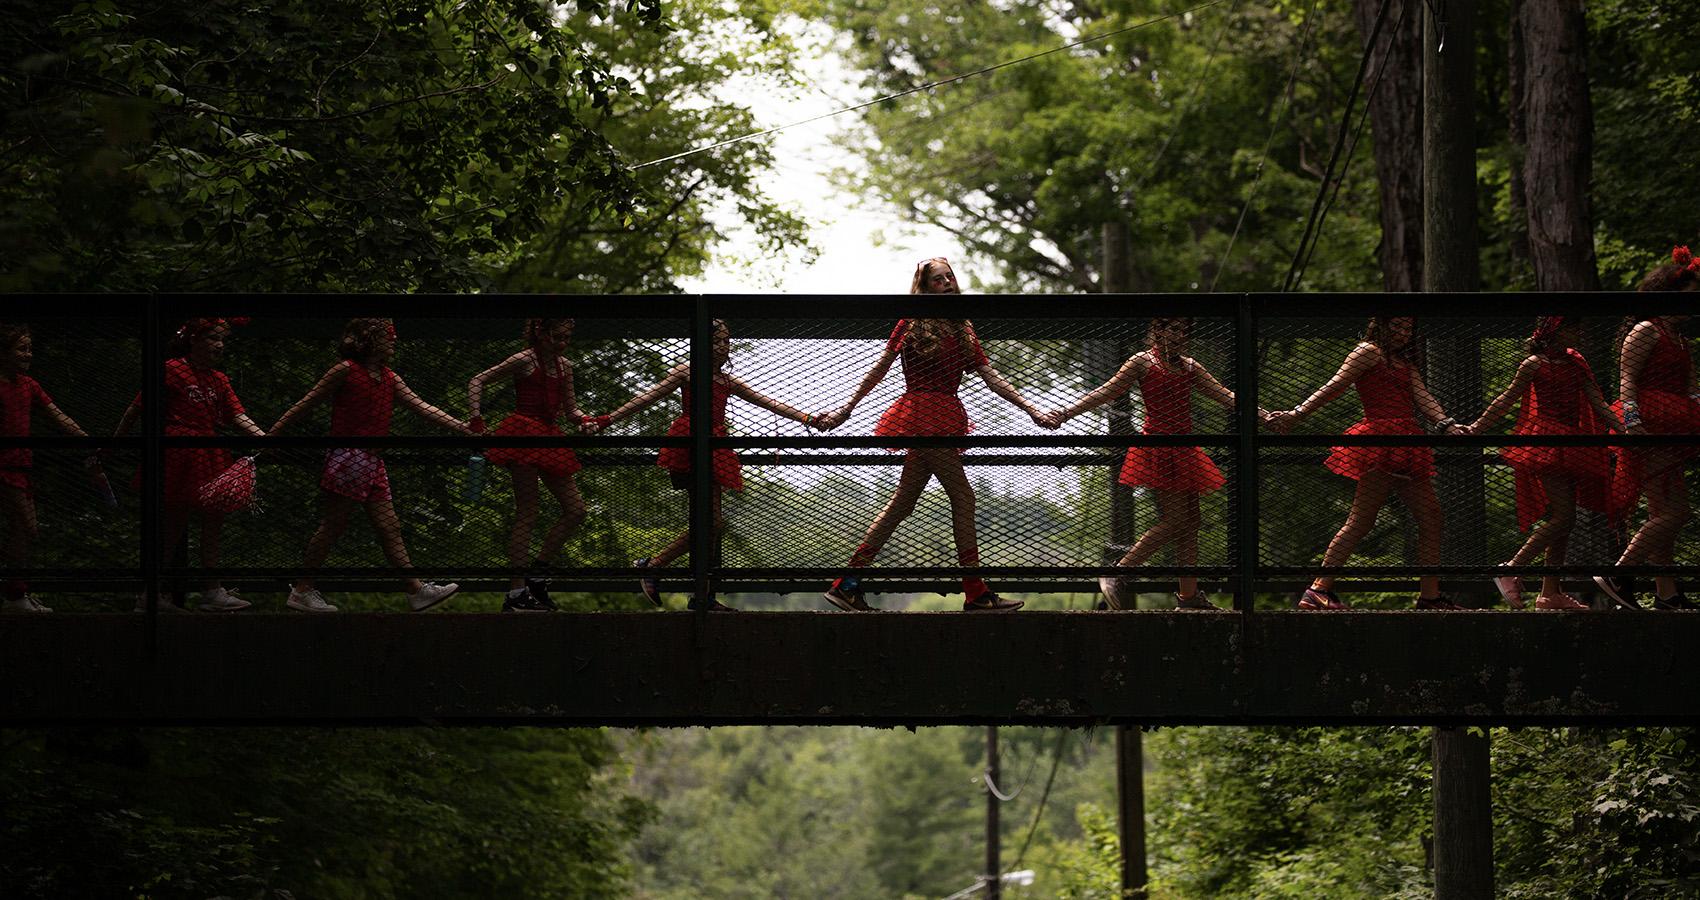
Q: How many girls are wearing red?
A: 10